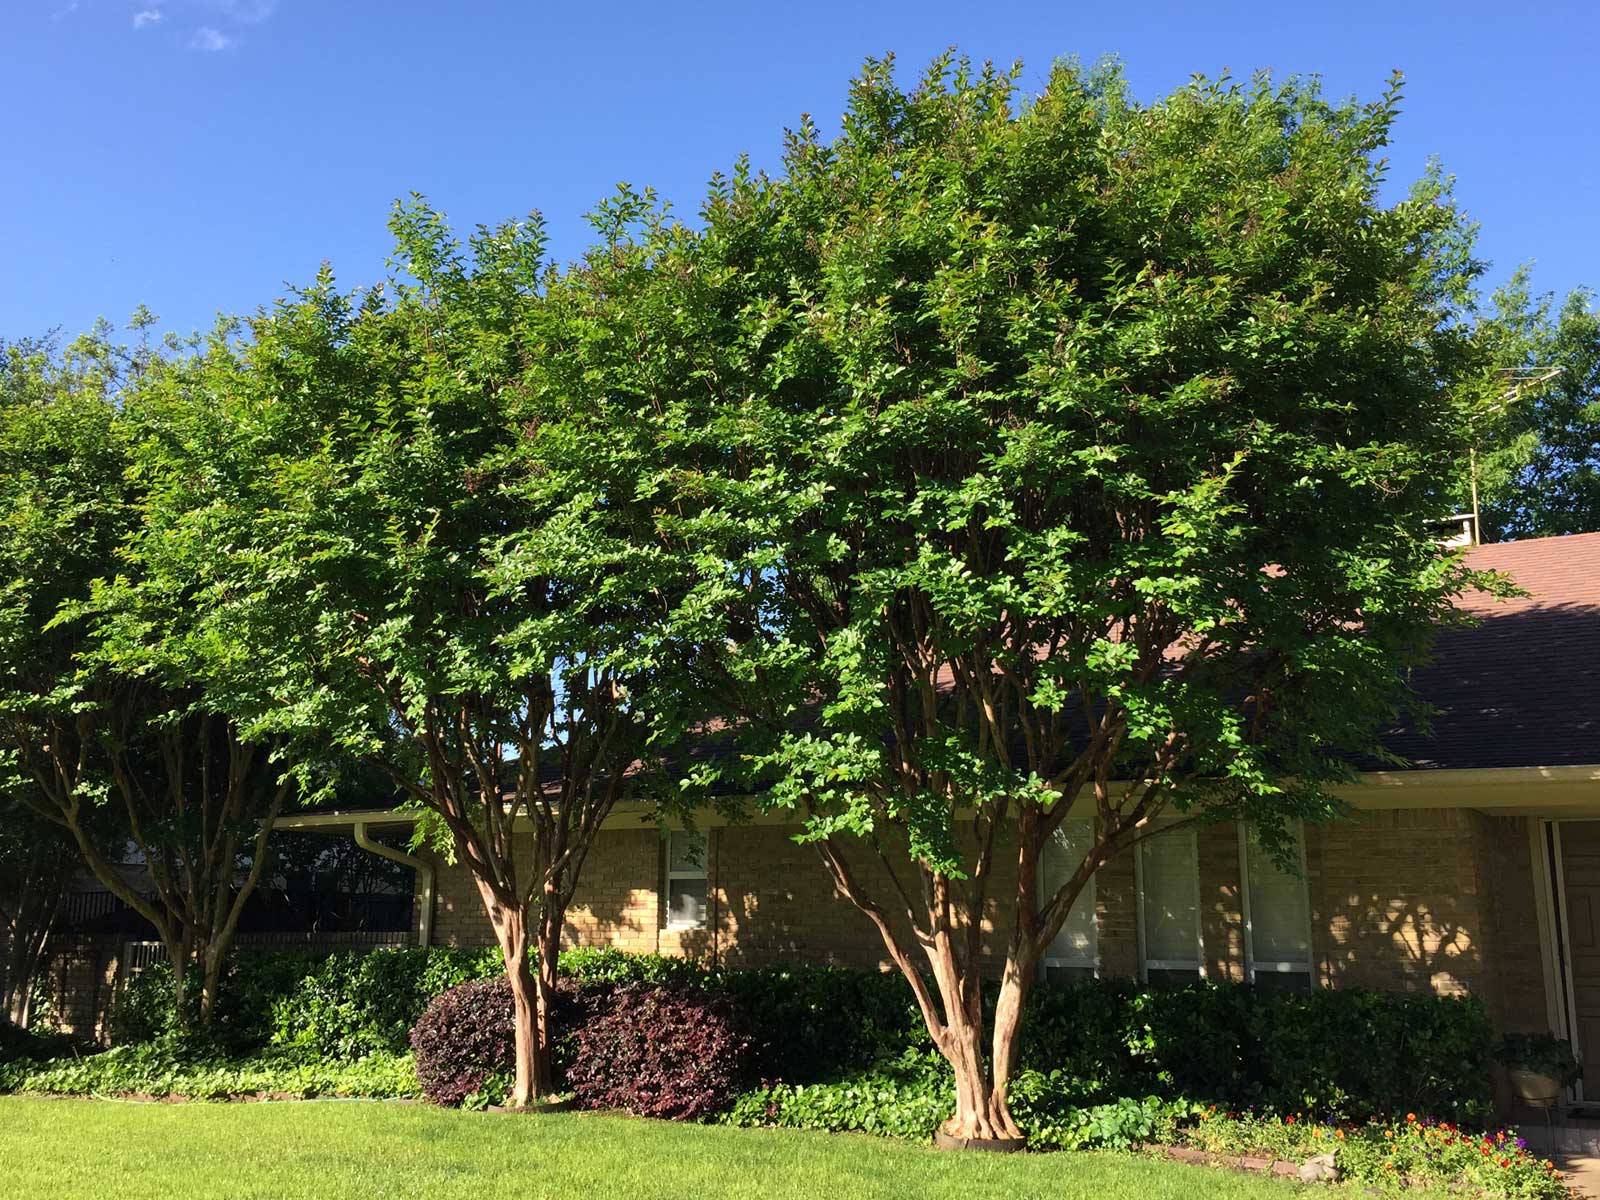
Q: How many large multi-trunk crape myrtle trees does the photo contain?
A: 3